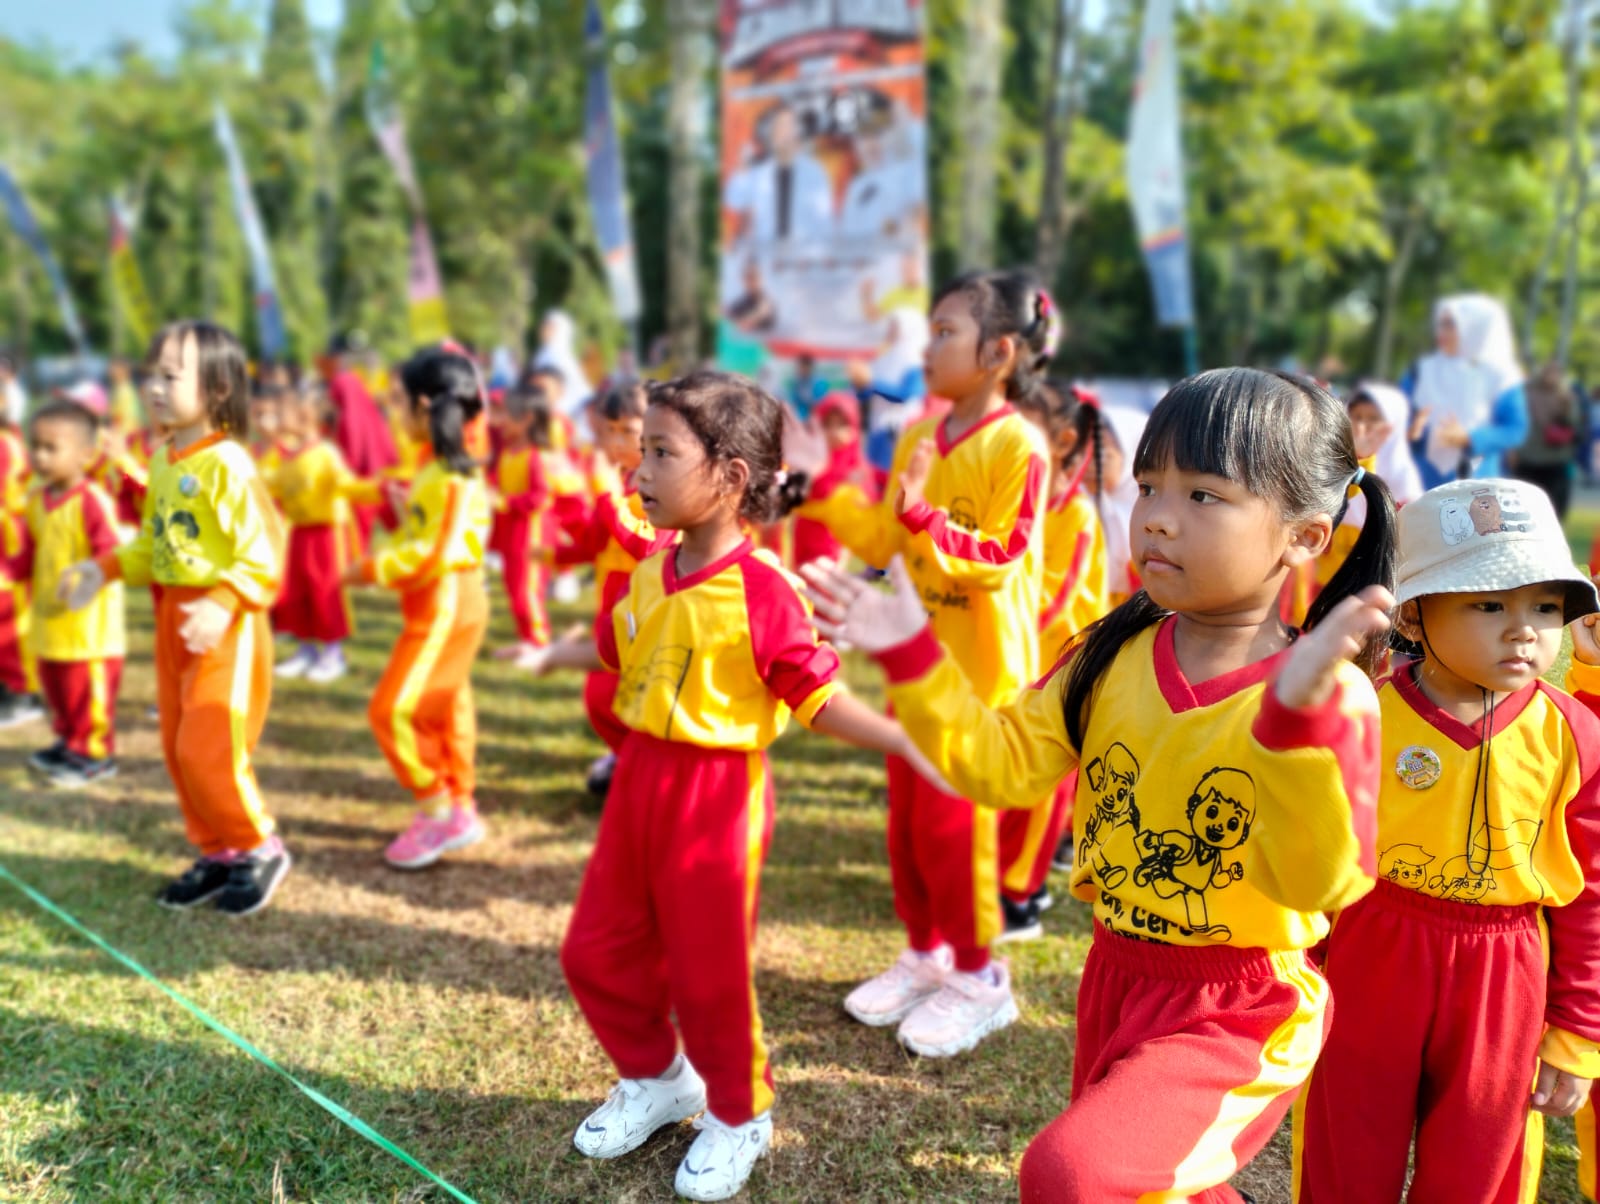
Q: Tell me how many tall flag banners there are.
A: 6